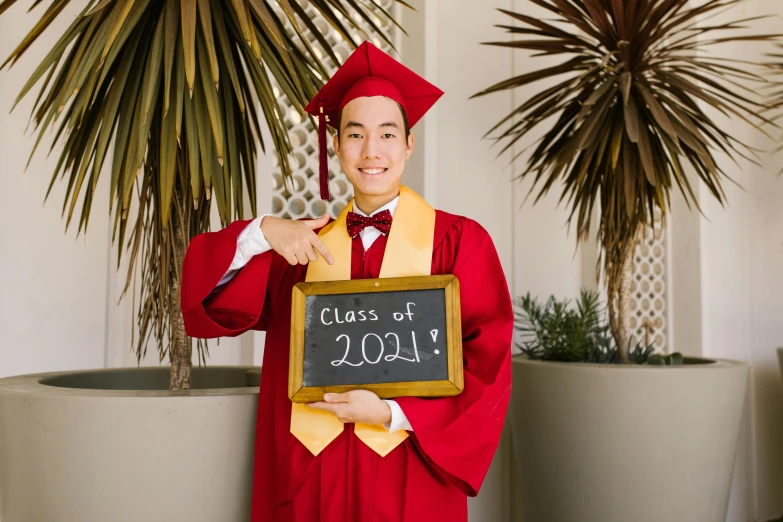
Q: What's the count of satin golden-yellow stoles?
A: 1